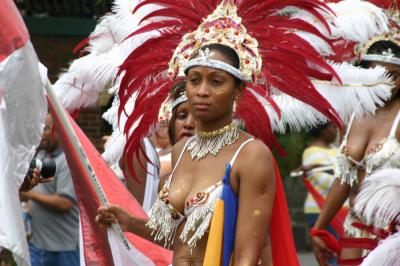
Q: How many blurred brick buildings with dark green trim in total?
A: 1